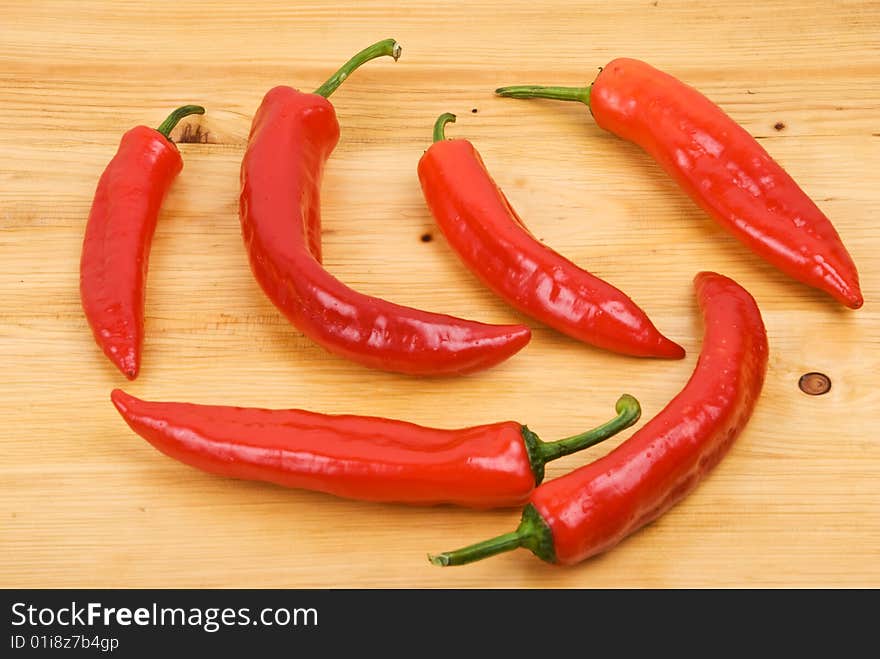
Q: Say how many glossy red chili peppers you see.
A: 6